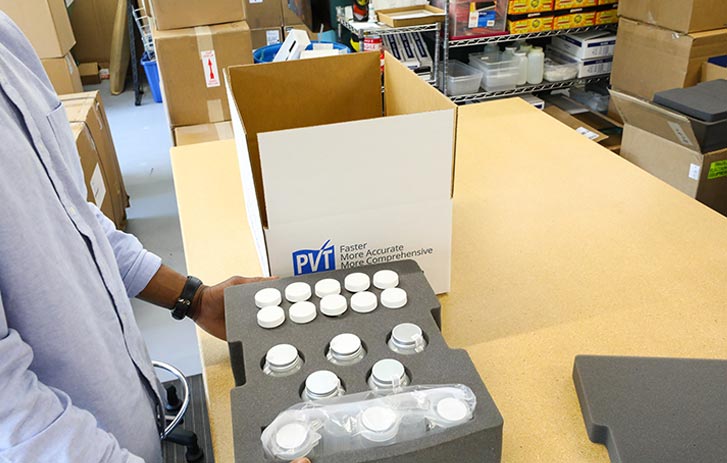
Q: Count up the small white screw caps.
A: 10